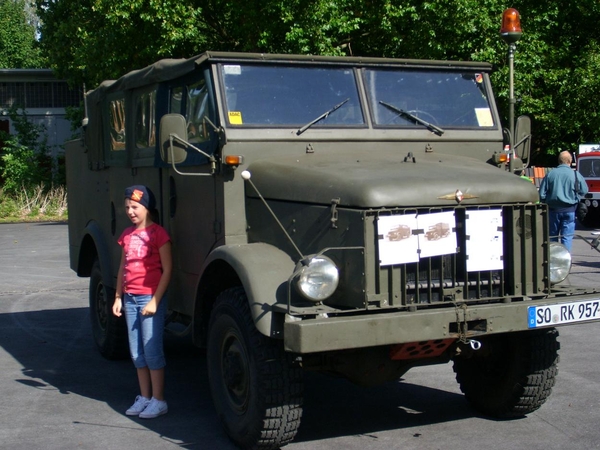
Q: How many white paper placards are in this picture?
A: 3